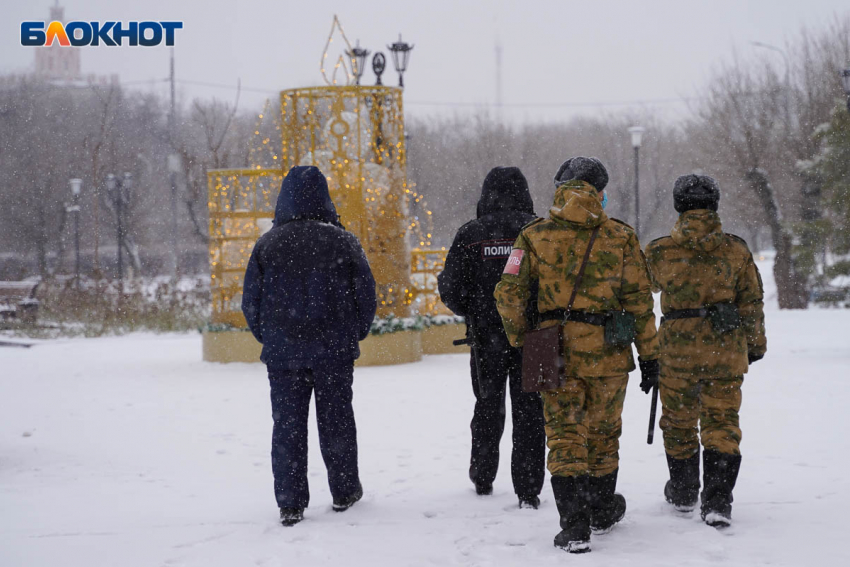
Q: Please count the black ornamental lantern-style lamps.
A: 2